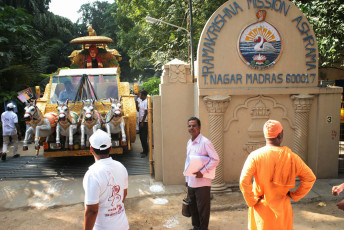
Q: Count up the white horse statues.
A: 4